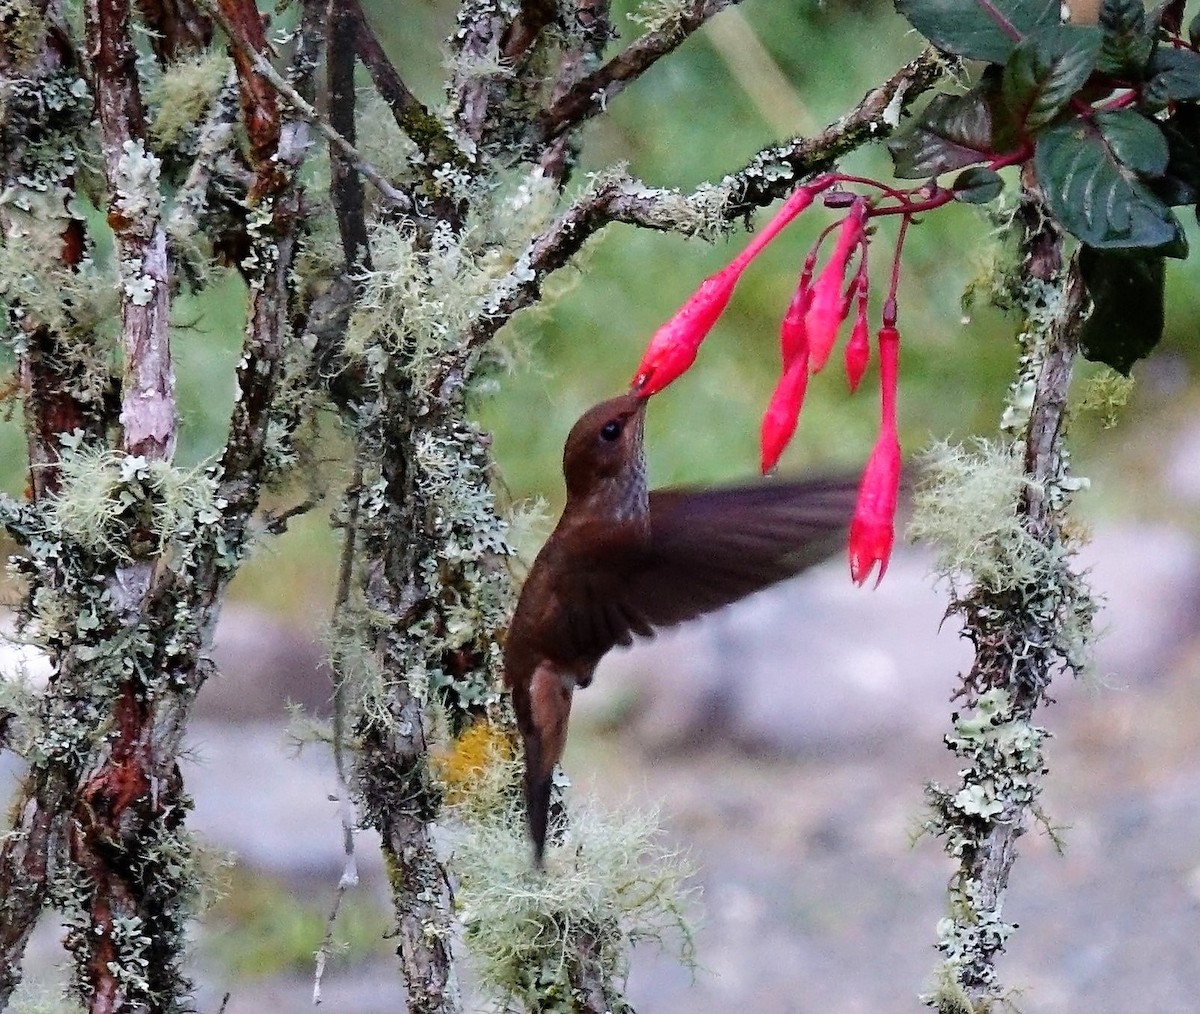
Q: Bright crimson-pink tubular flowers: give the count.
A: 6